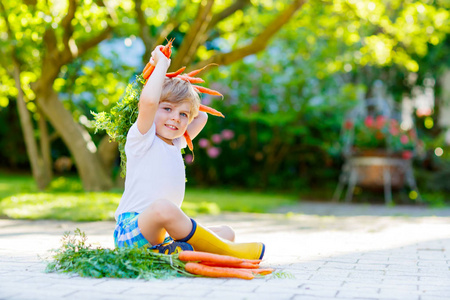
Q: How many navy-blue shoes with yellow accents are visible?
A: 1